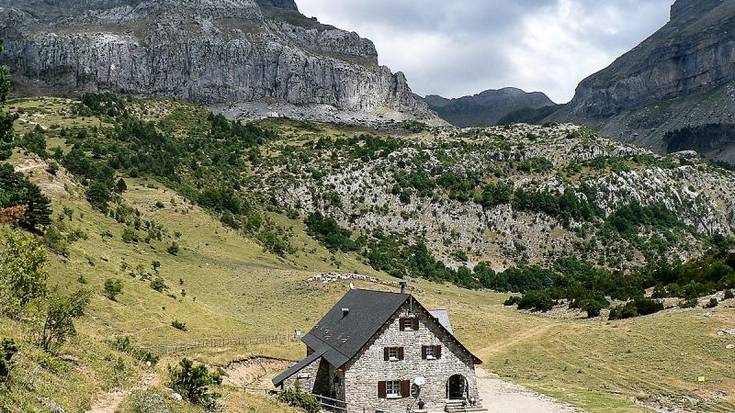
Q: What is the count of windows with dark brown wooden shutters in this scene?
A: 4